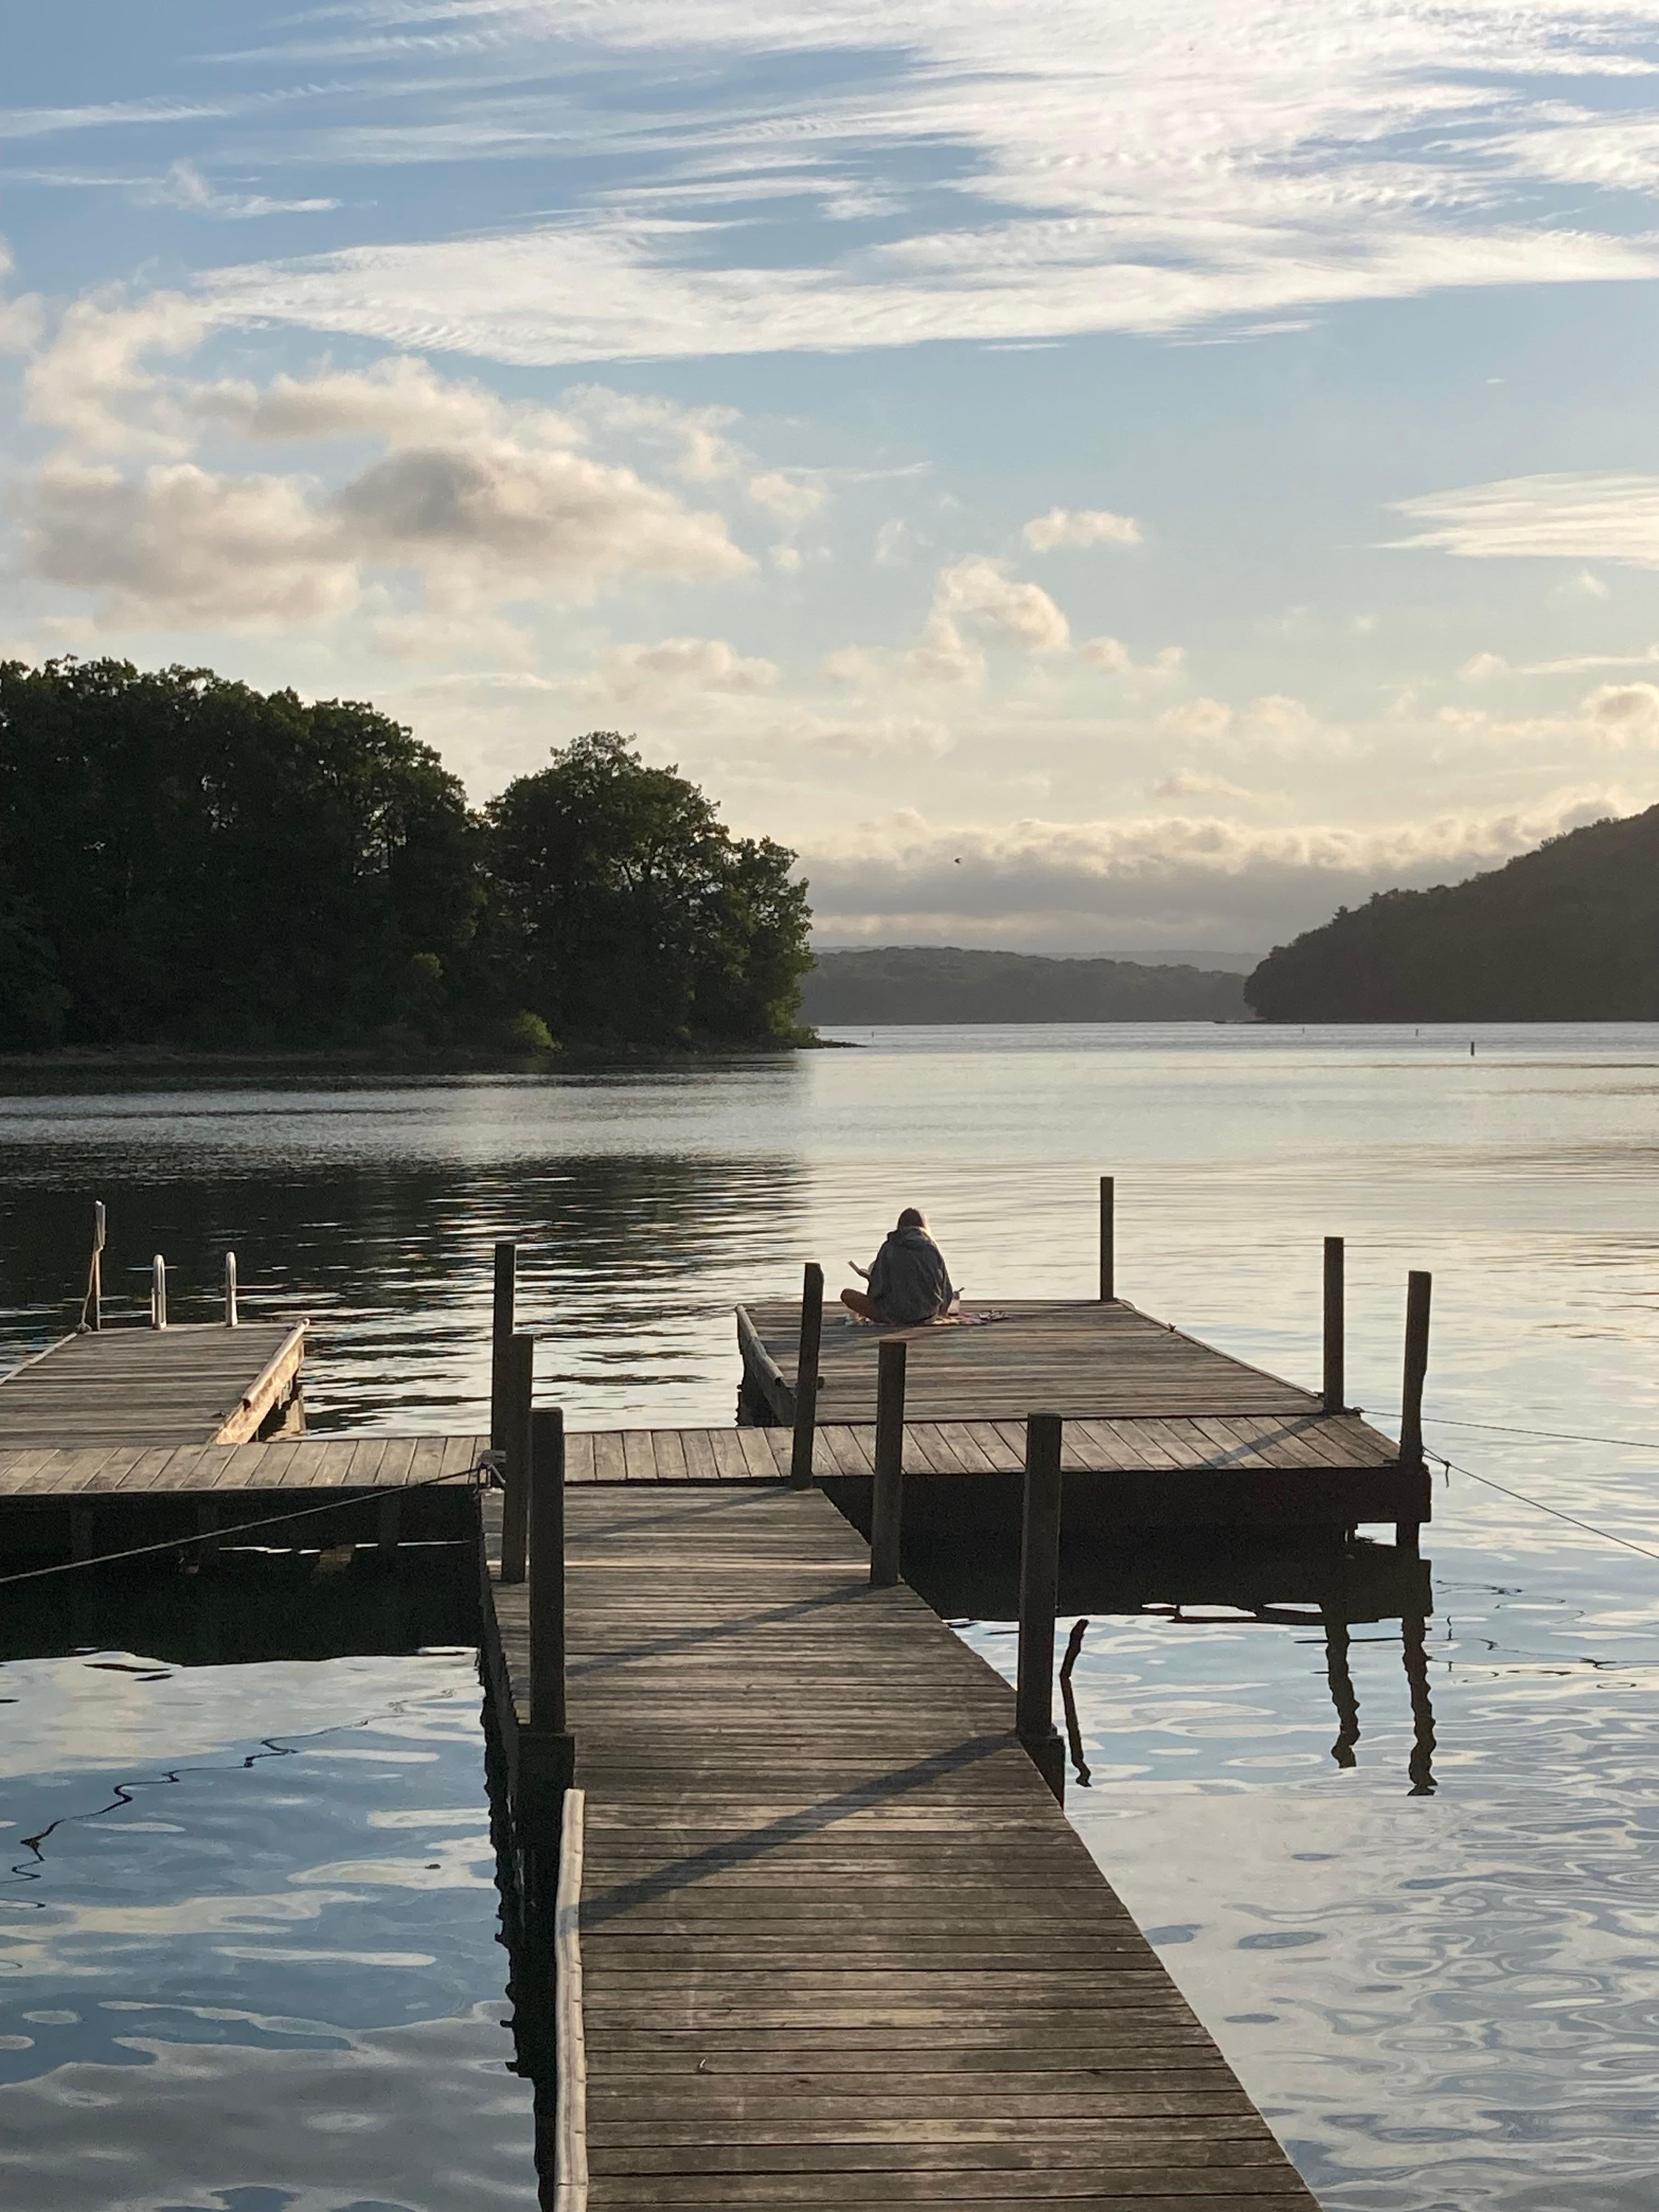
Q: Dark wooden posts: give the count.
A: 9